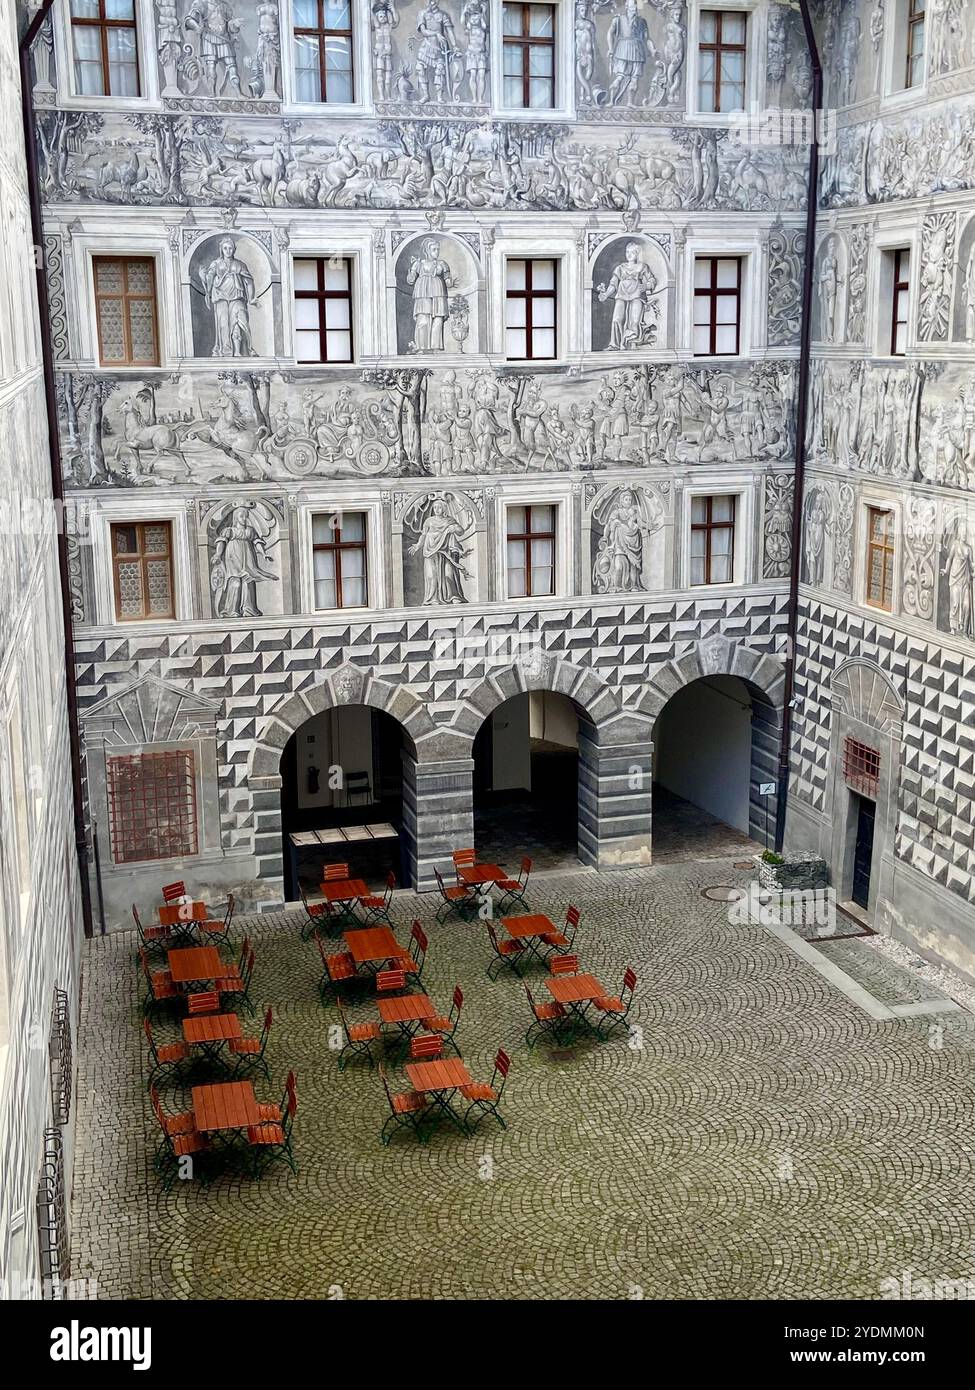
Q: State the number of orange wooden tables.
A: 11